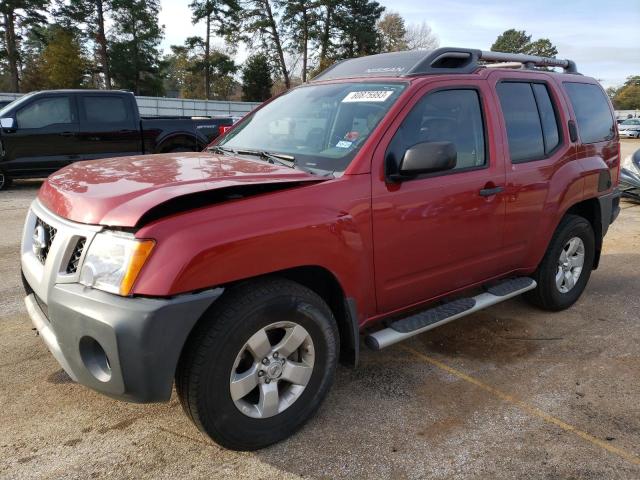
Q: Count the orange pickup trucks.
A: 0